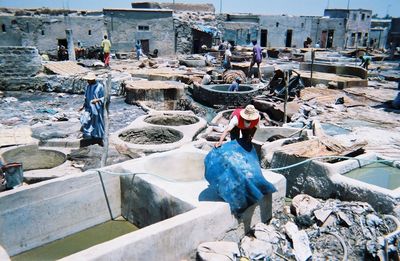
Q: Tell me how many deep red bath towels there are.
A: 0